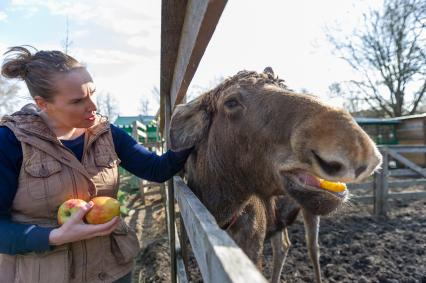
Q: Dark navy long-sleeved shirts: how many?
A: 1